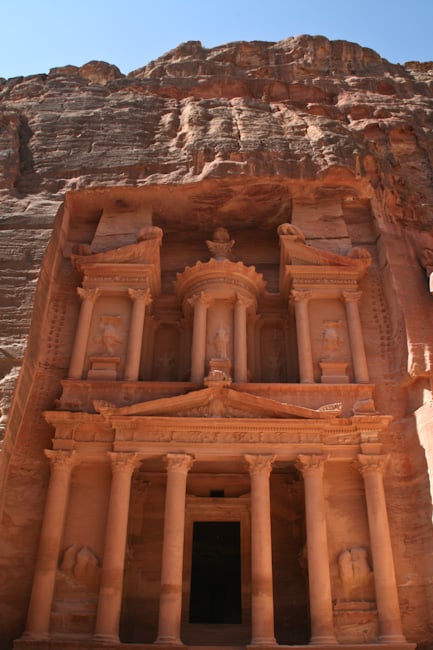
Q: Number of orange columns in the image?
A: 12